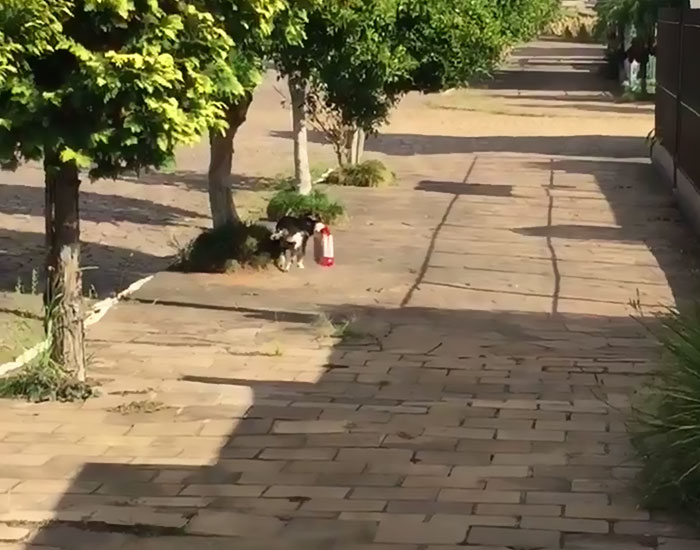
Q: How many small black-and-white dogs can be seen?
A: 1